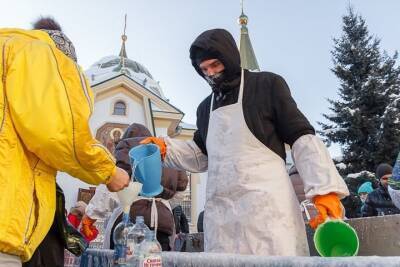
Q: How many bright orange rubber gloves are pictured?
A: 3